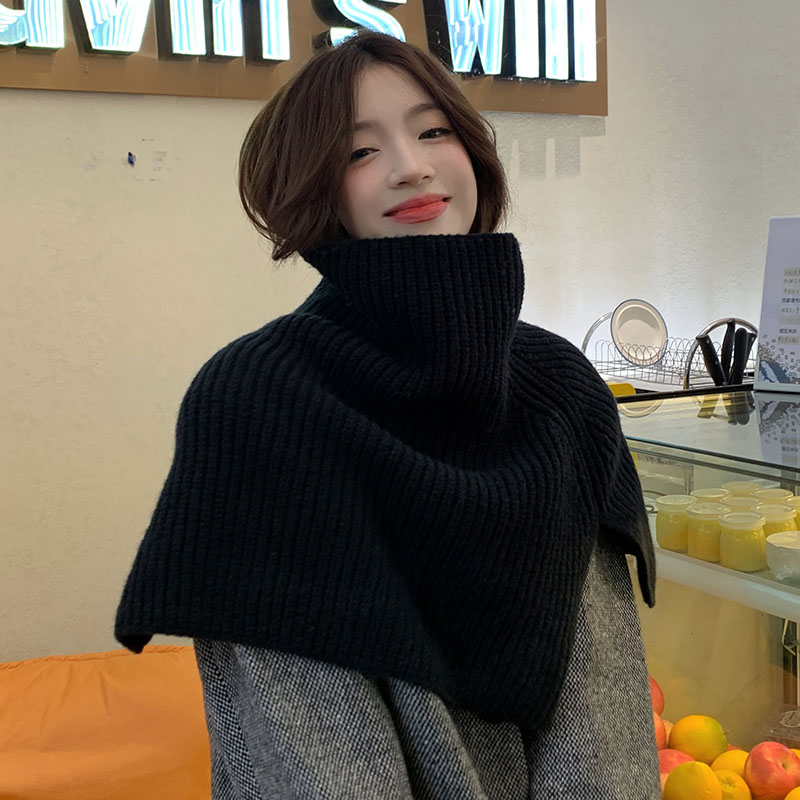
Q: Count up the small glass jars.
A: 9